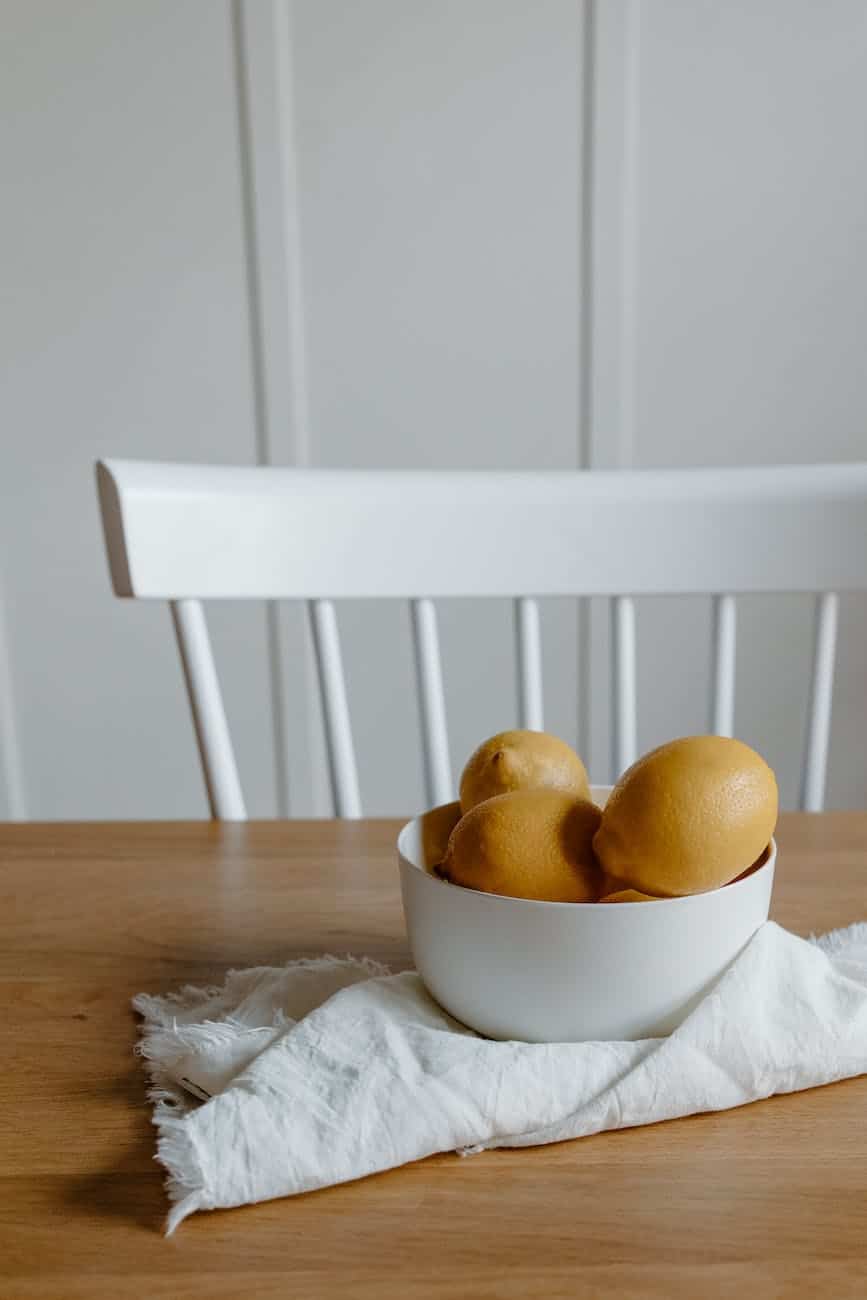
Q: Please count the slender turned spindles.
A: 7